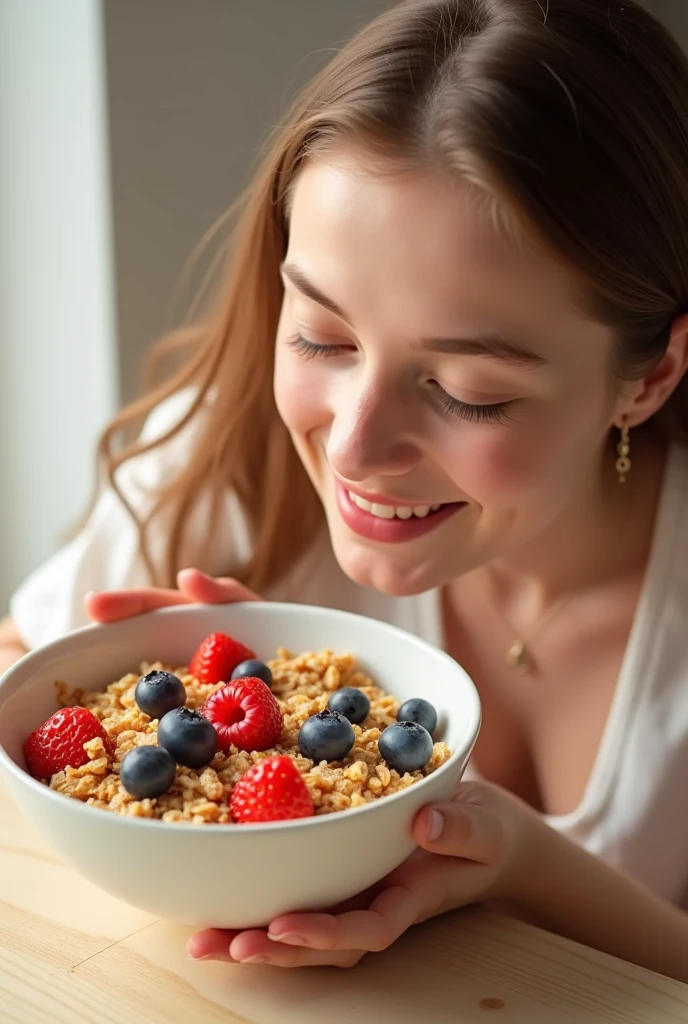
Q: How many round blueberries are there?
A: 8